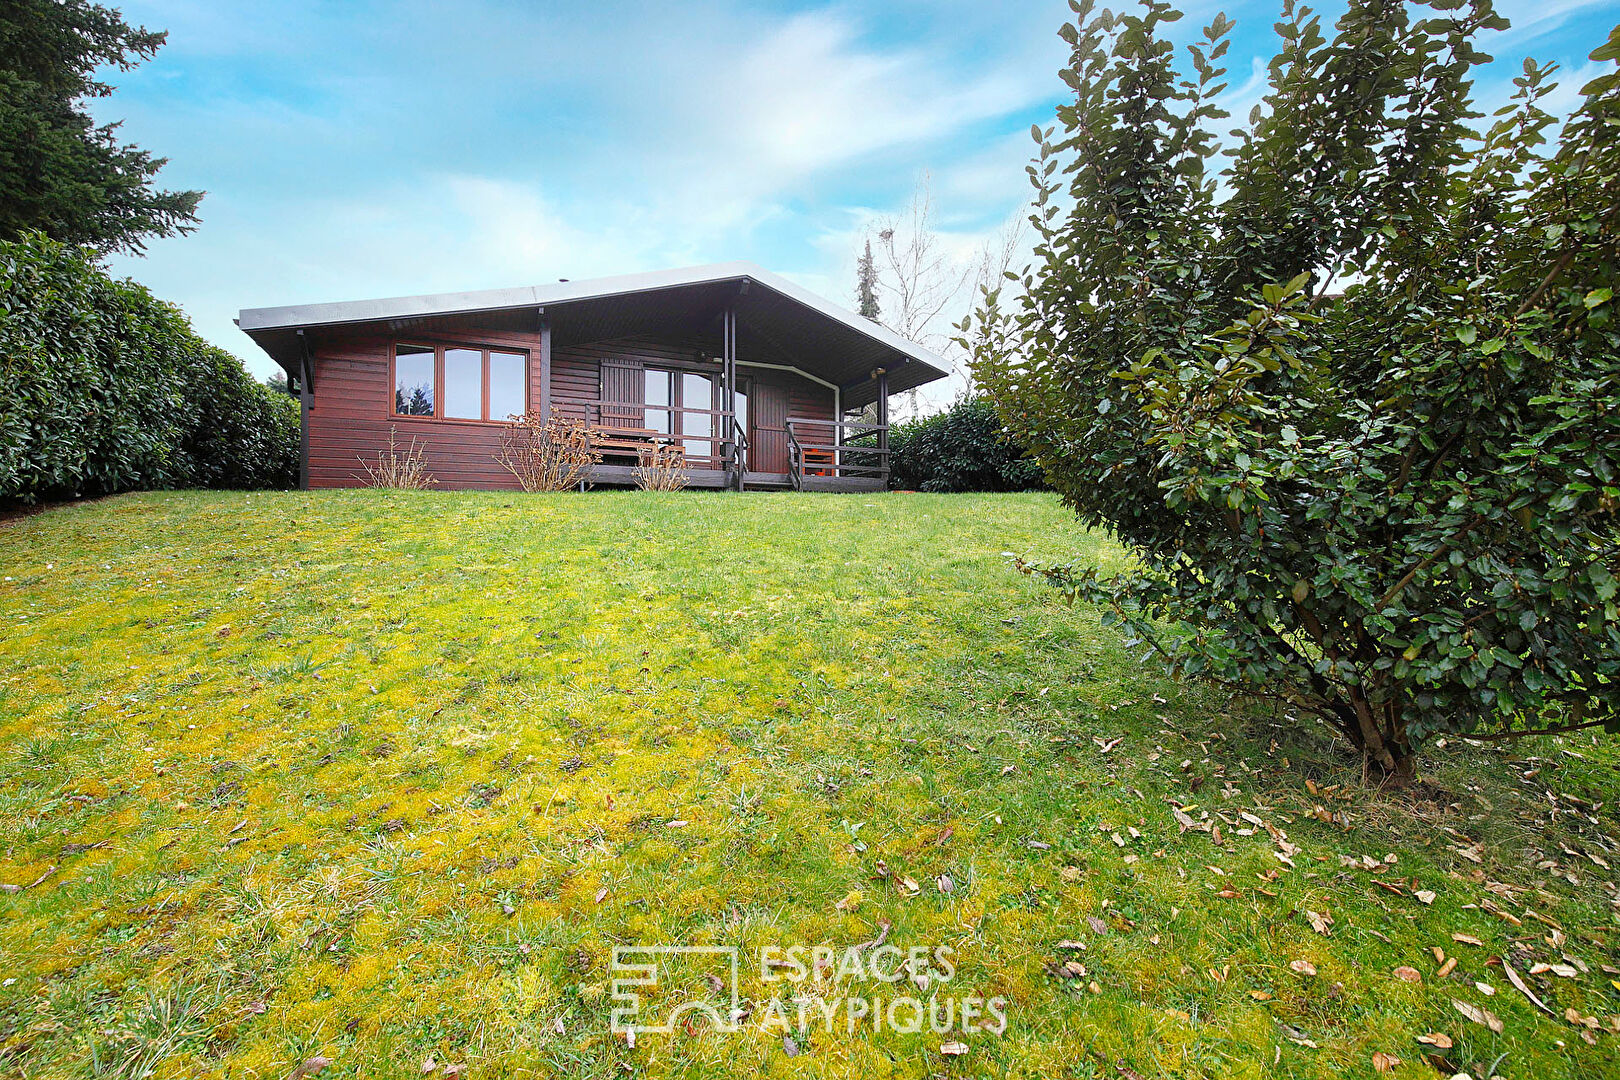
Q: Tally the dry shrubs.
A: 3